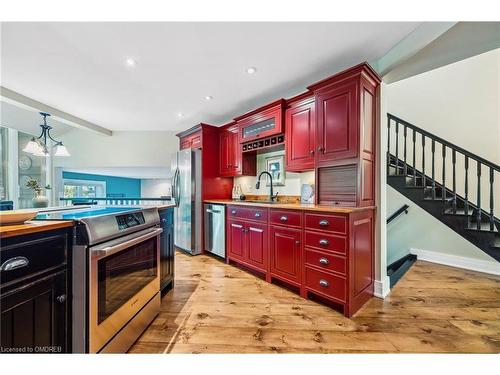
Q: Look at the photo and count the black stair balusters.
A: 11